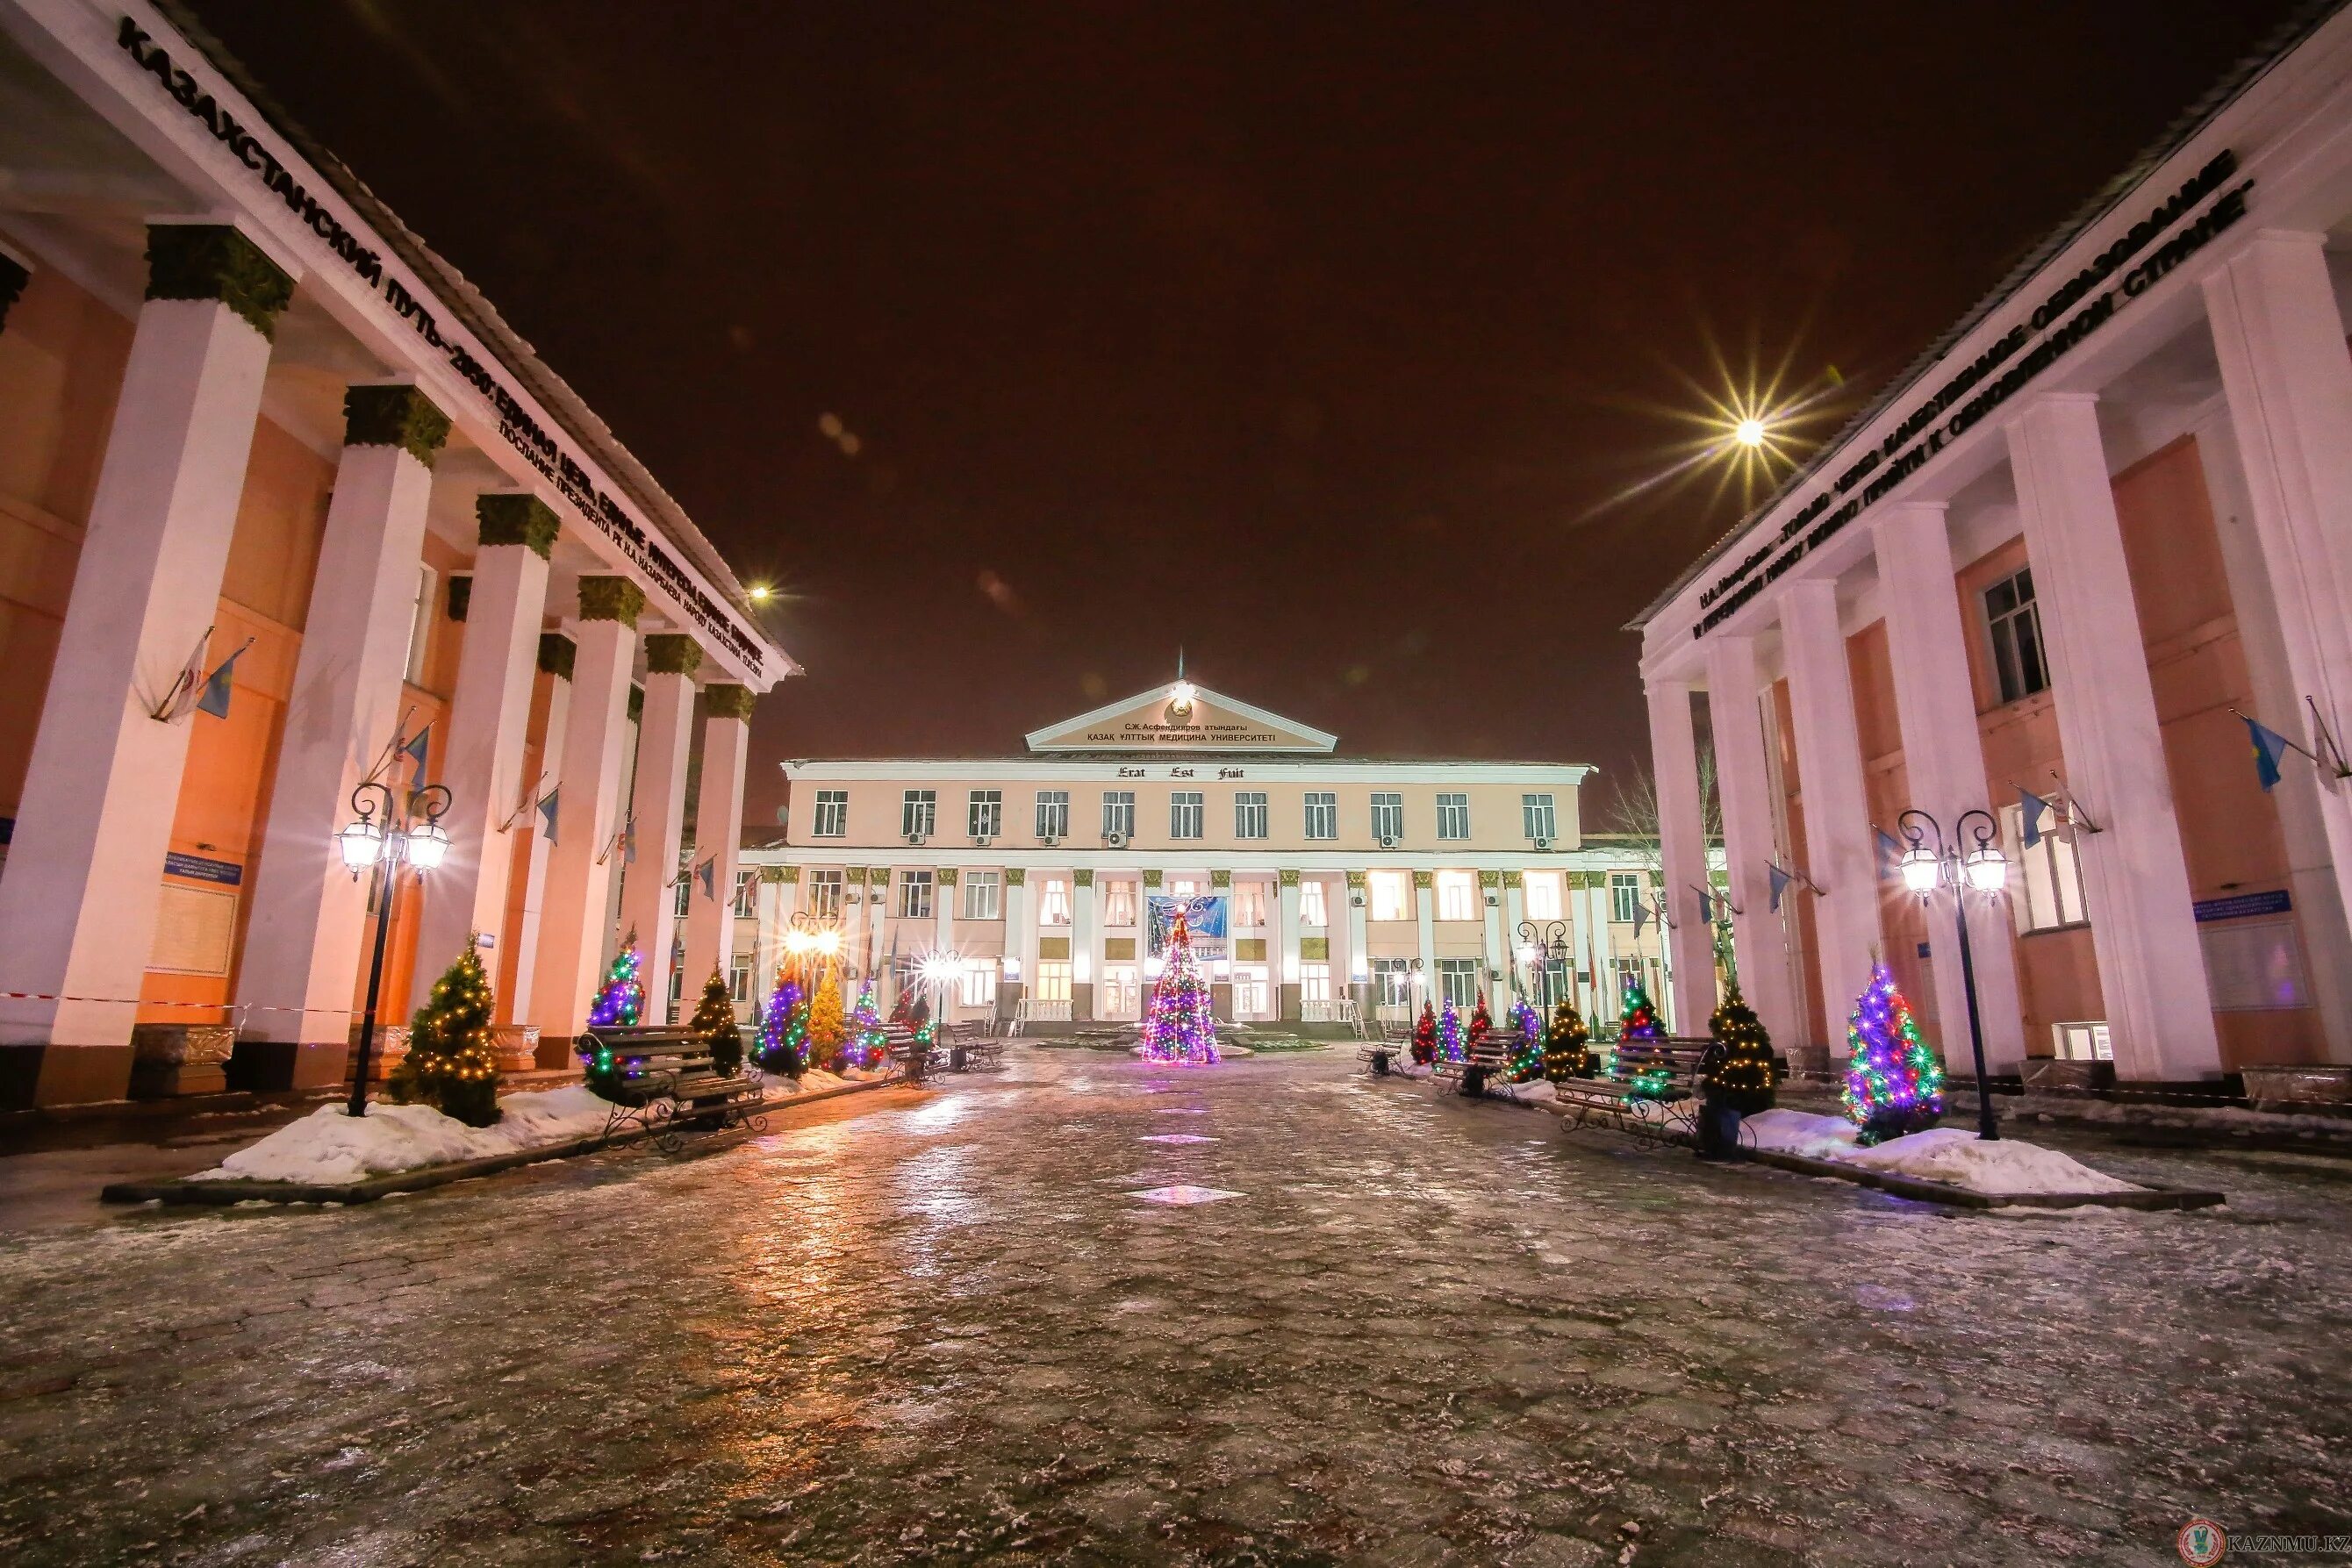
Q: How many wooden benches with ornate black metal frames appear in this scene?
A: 6